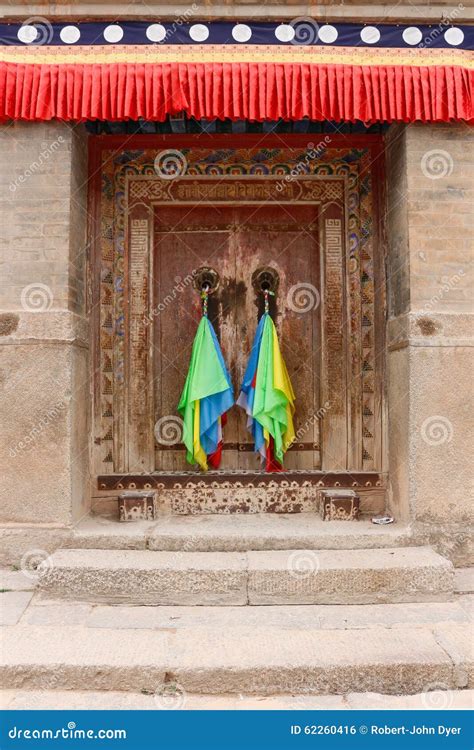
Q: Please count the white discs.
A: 11